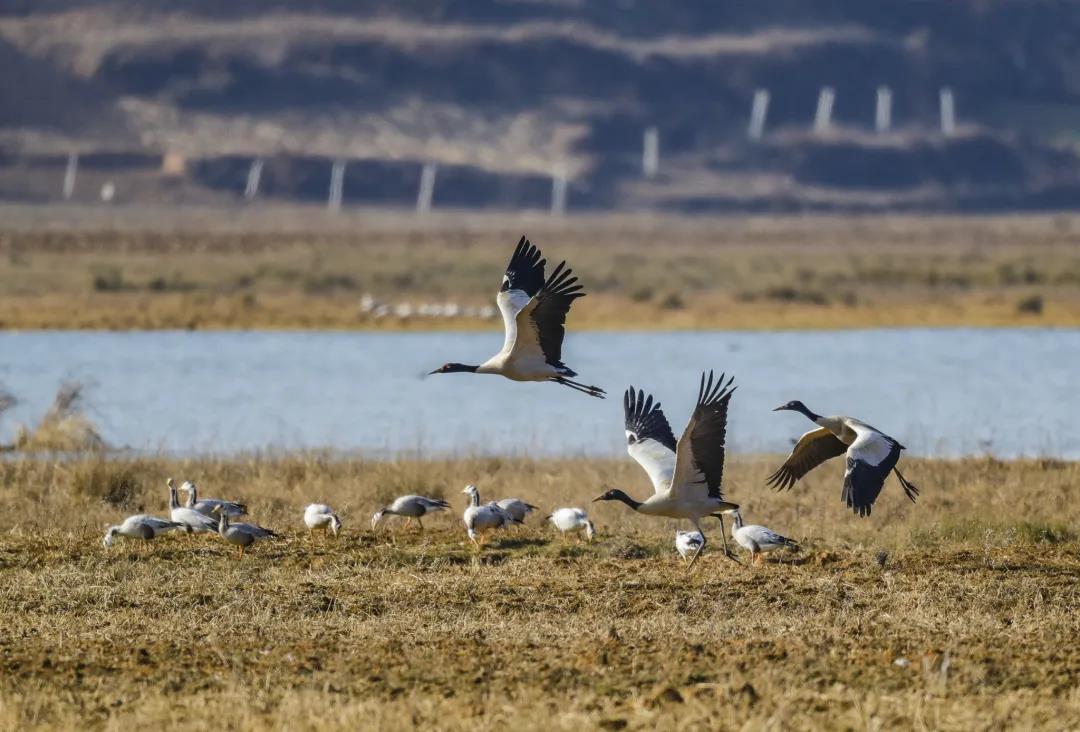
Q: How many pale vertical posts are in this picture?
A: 10